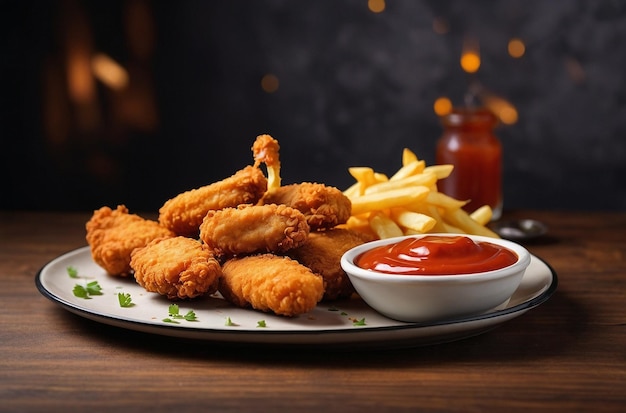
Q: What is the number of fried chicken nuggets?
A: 7